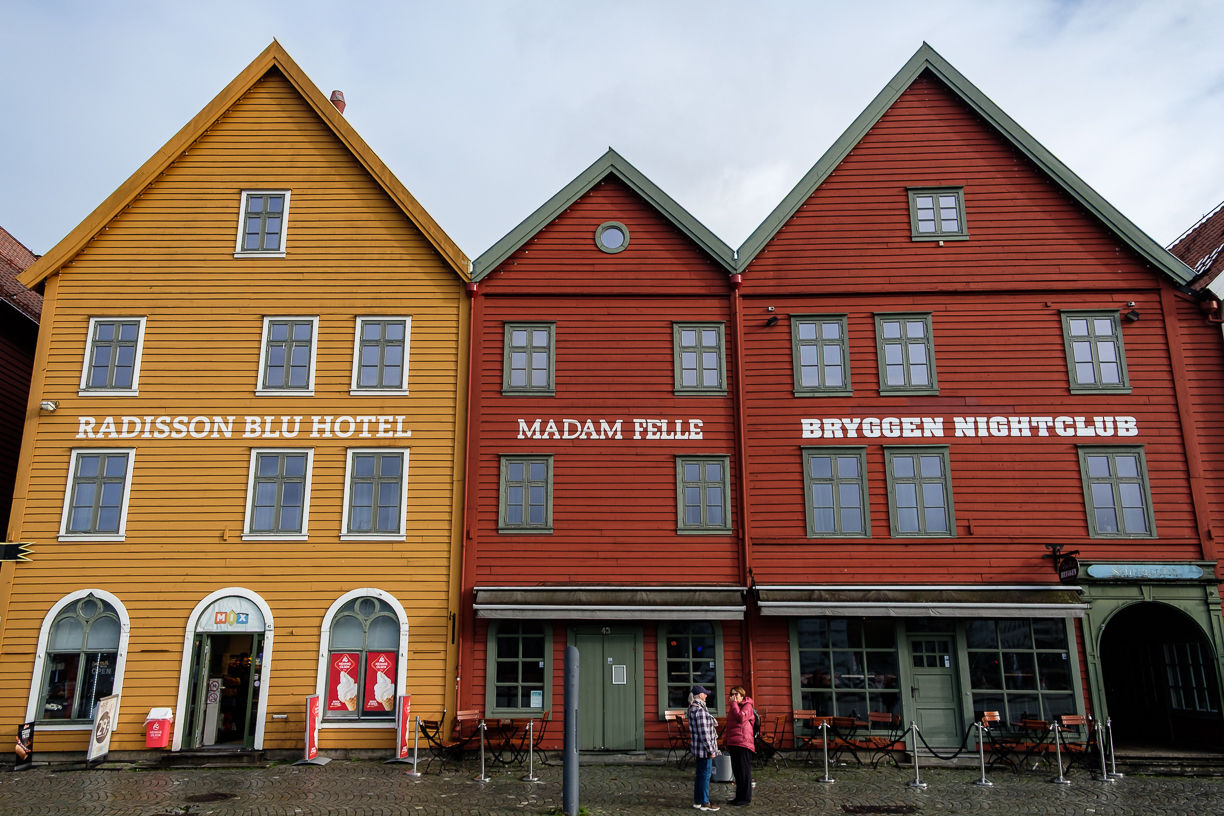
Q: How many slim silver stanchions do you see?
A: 9